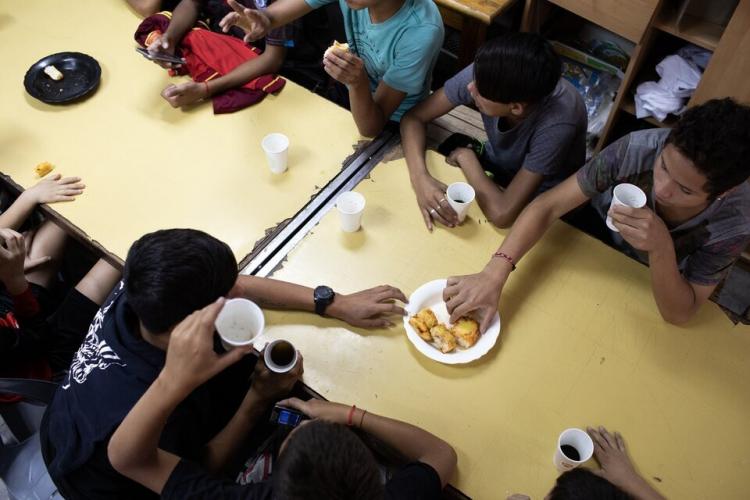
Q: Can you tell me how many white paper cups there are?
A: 7